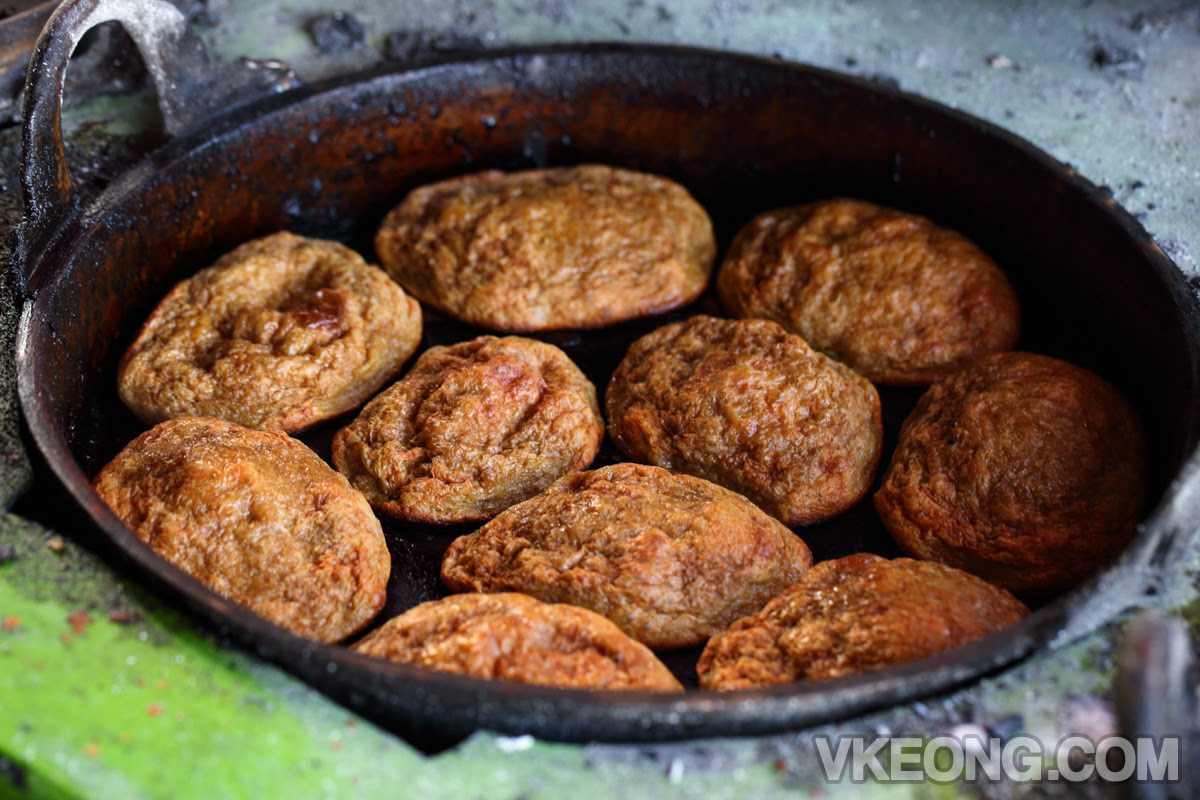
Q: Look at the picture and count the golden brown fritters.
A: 10